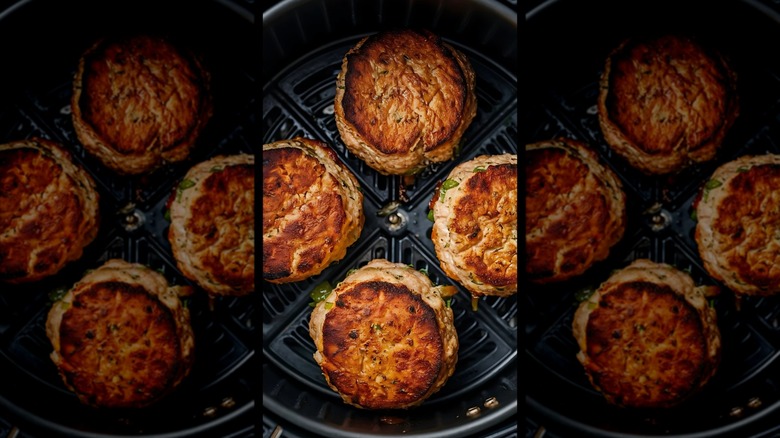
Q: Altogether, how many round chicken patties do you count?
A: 12